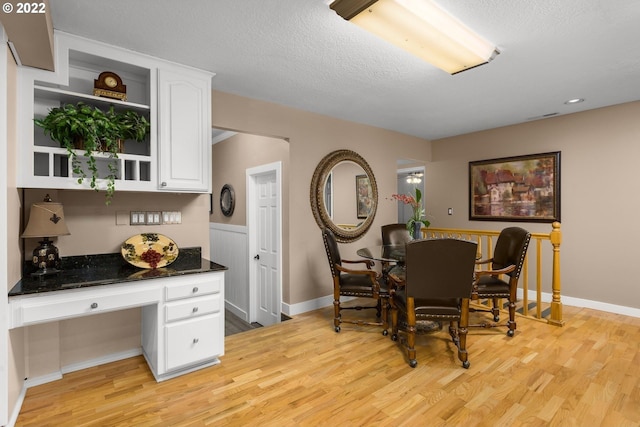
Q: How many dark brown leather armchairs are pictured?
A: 4